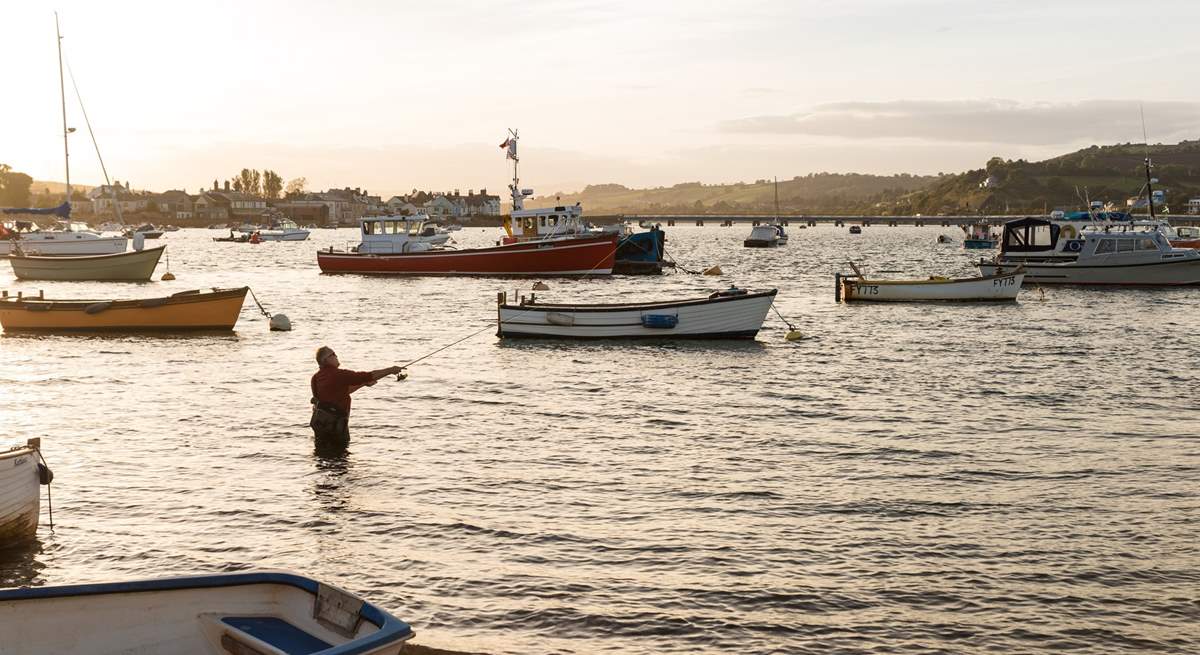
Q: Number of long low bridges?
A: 1